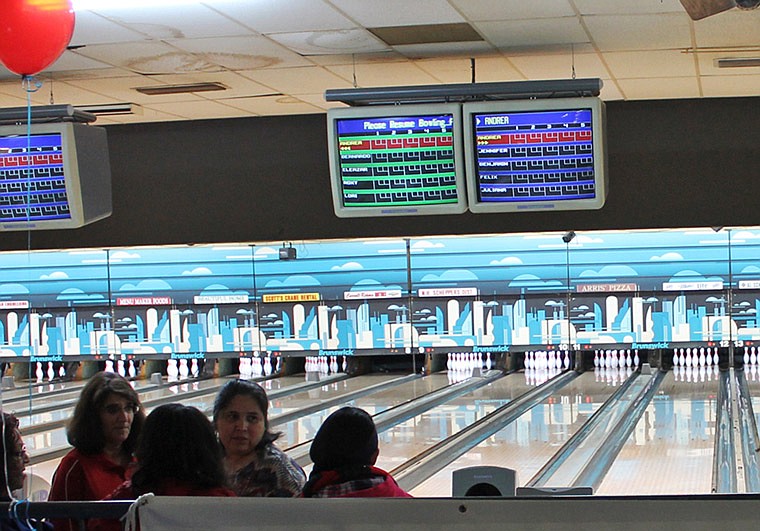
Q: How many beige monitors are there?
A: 3